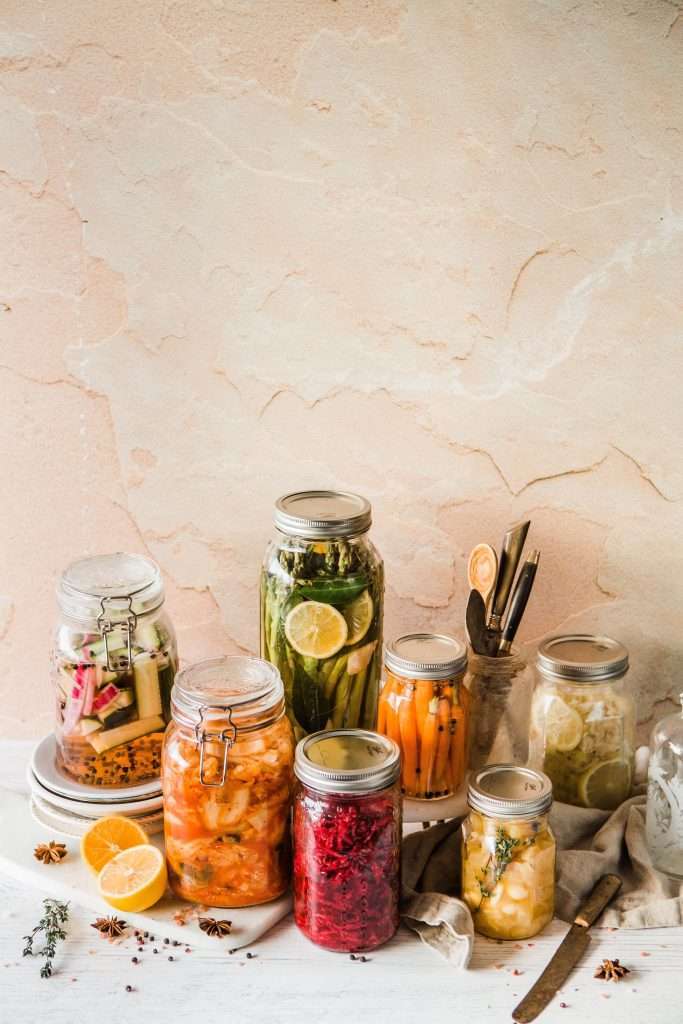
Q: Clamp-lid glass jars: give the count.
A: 2